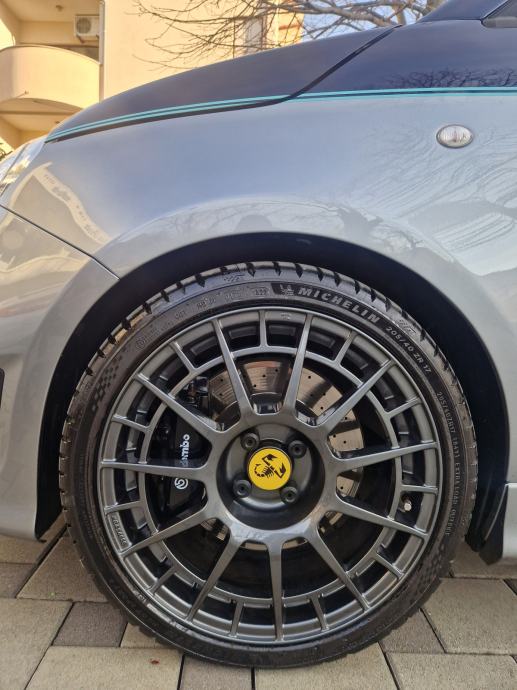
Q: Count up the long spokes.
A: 11